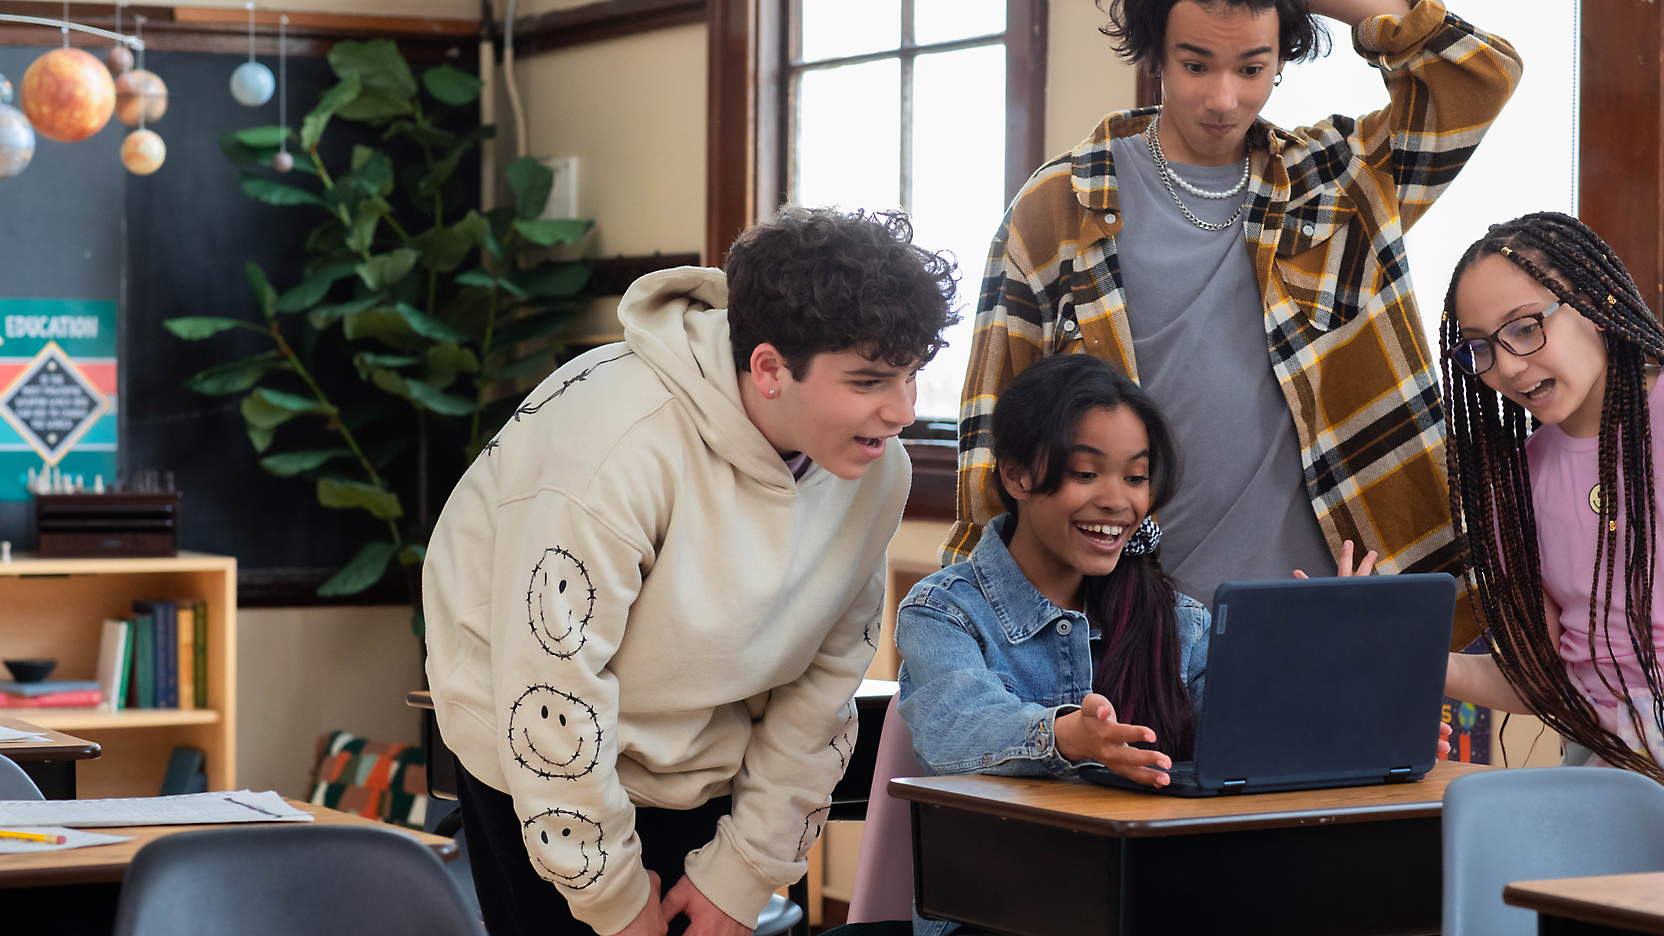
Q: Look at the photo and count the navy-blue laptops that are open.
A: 1